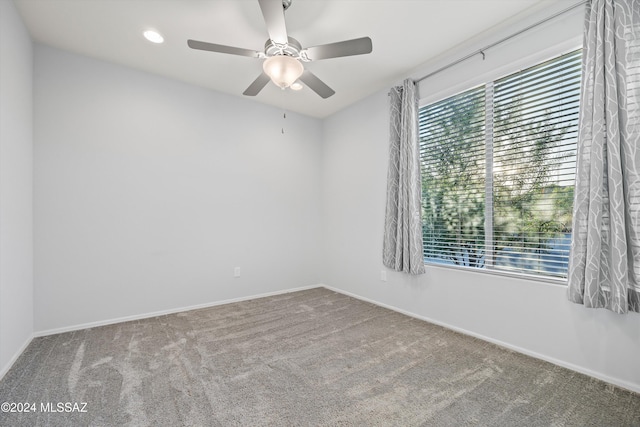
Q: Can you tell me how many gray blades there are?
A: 5